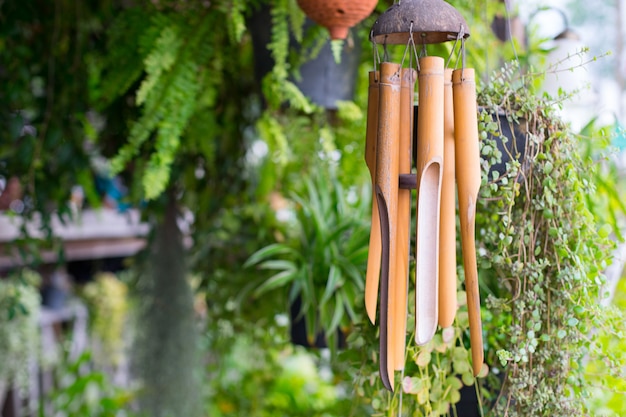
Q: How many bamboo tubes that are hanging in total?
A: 6